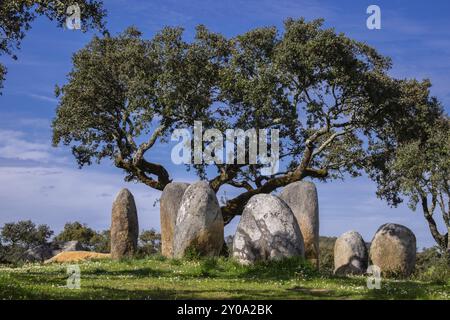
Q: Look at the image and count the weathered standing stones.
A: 7